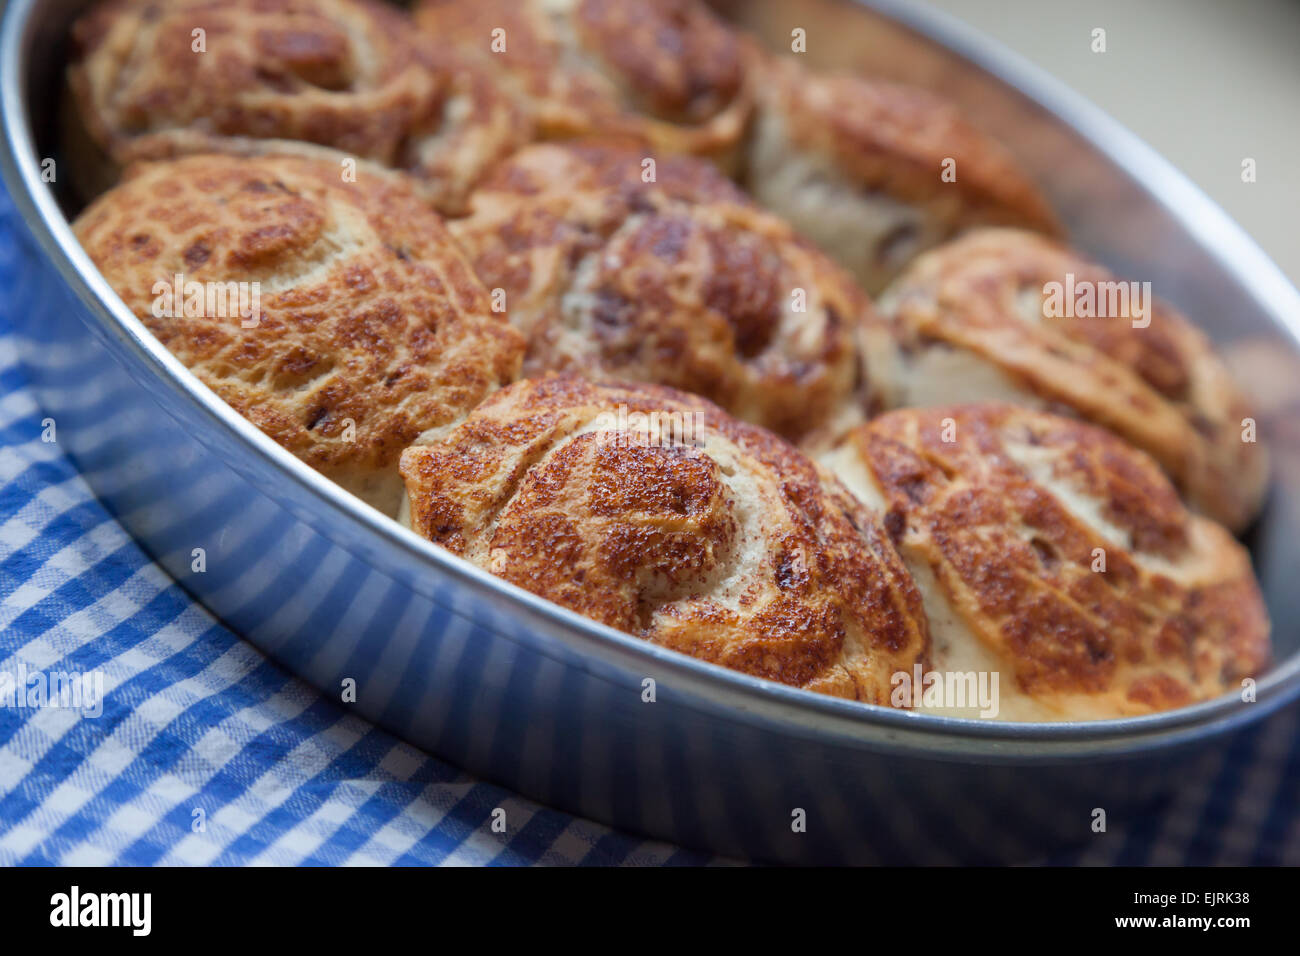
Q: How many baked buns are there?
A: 8